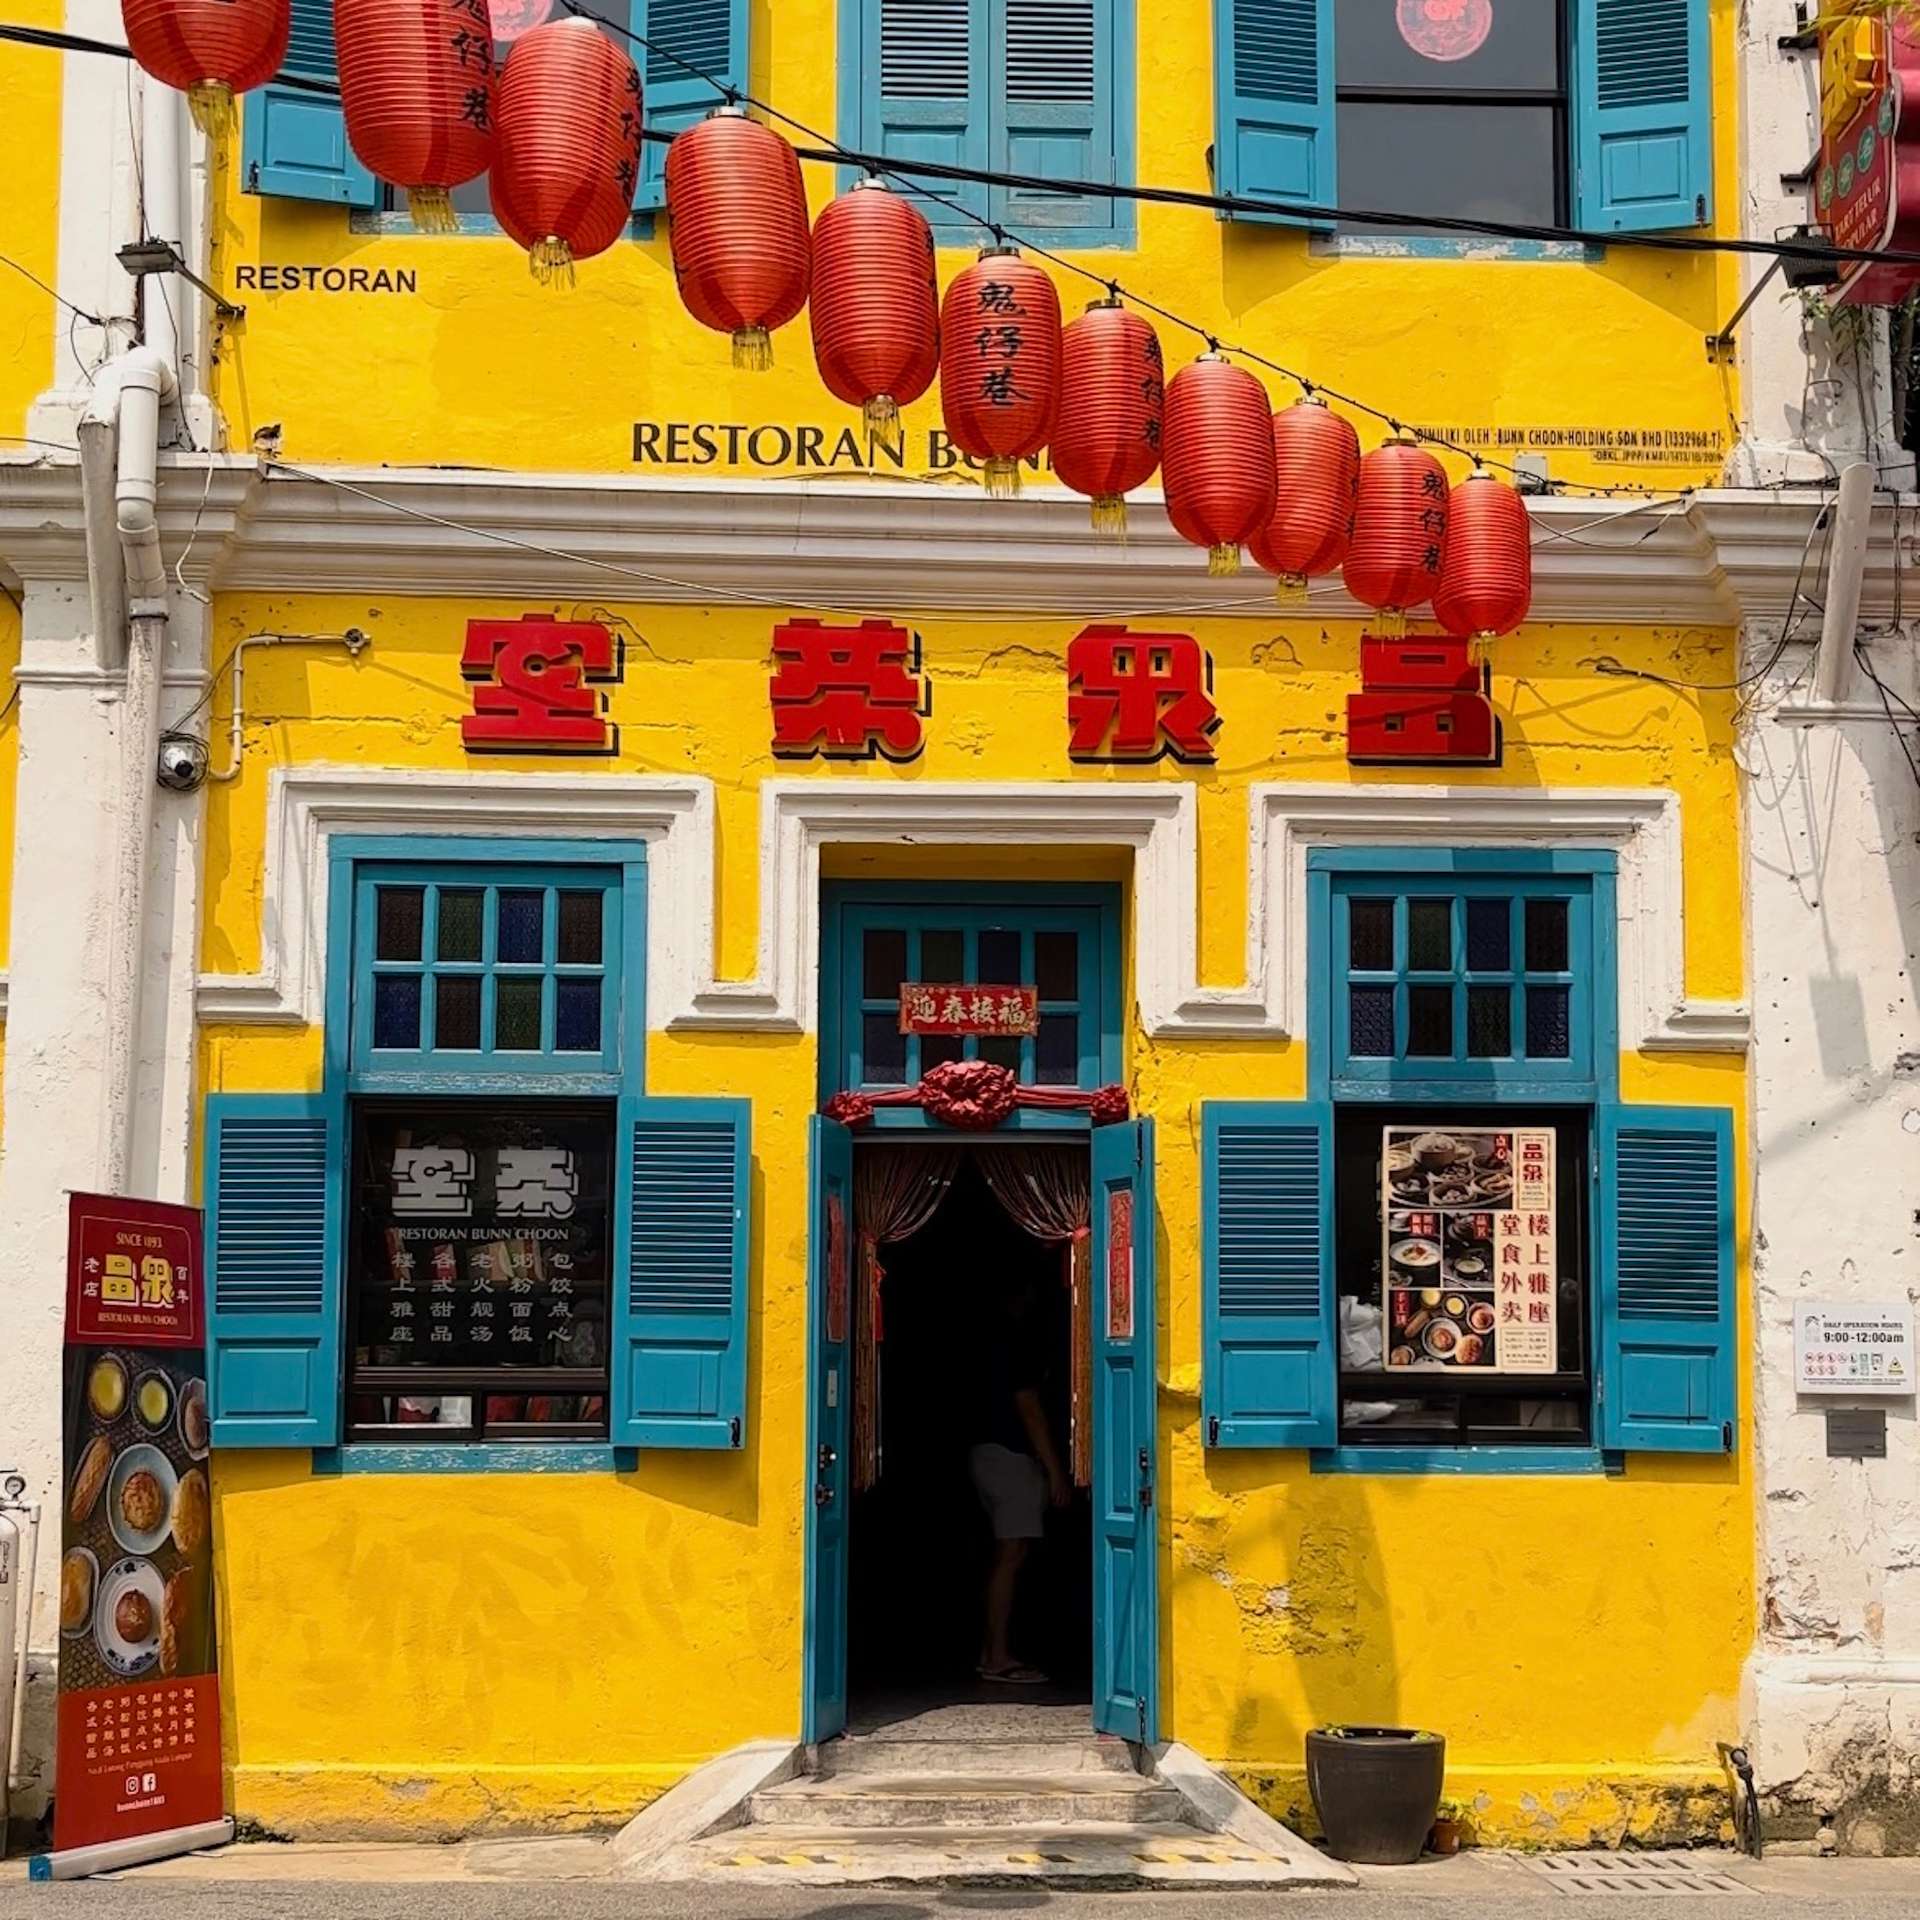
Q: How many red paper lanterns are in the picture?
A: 11